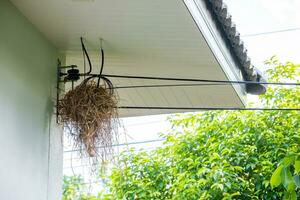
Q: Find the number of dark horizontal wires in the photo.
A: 3